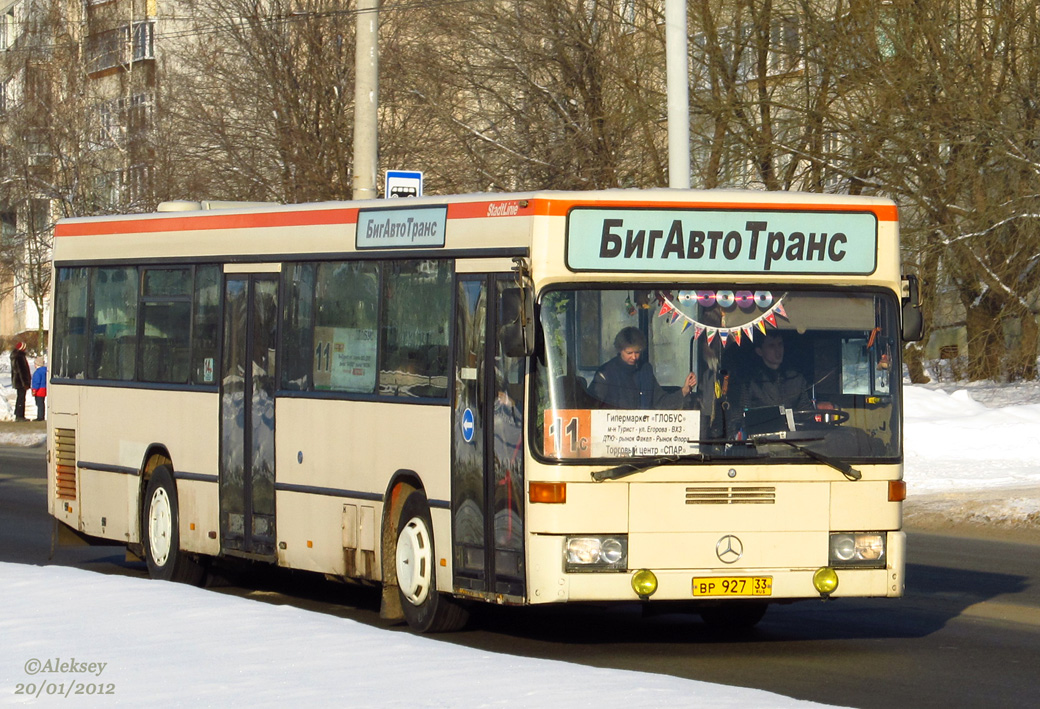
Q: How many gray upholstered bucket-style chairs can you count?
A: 0